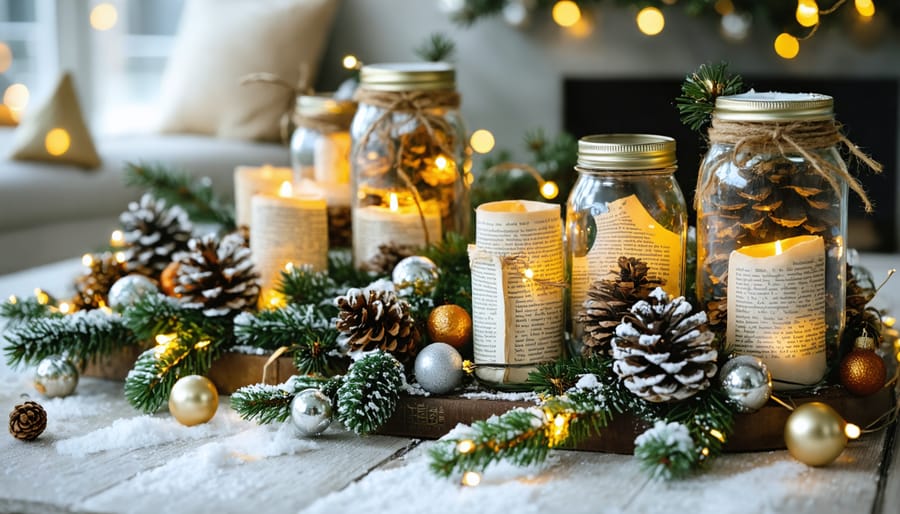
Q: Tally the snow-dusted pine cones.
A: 4